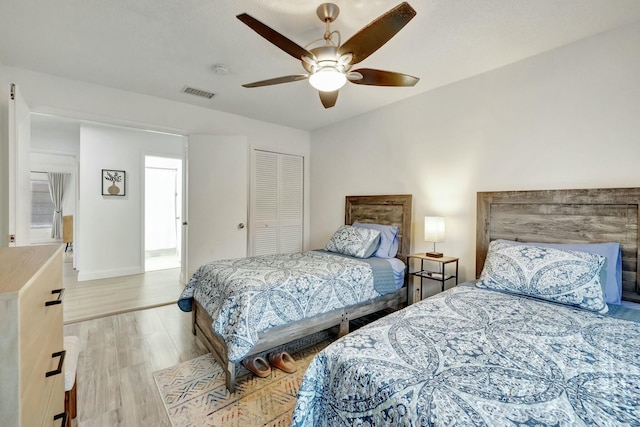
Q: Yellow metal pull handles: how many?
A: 0